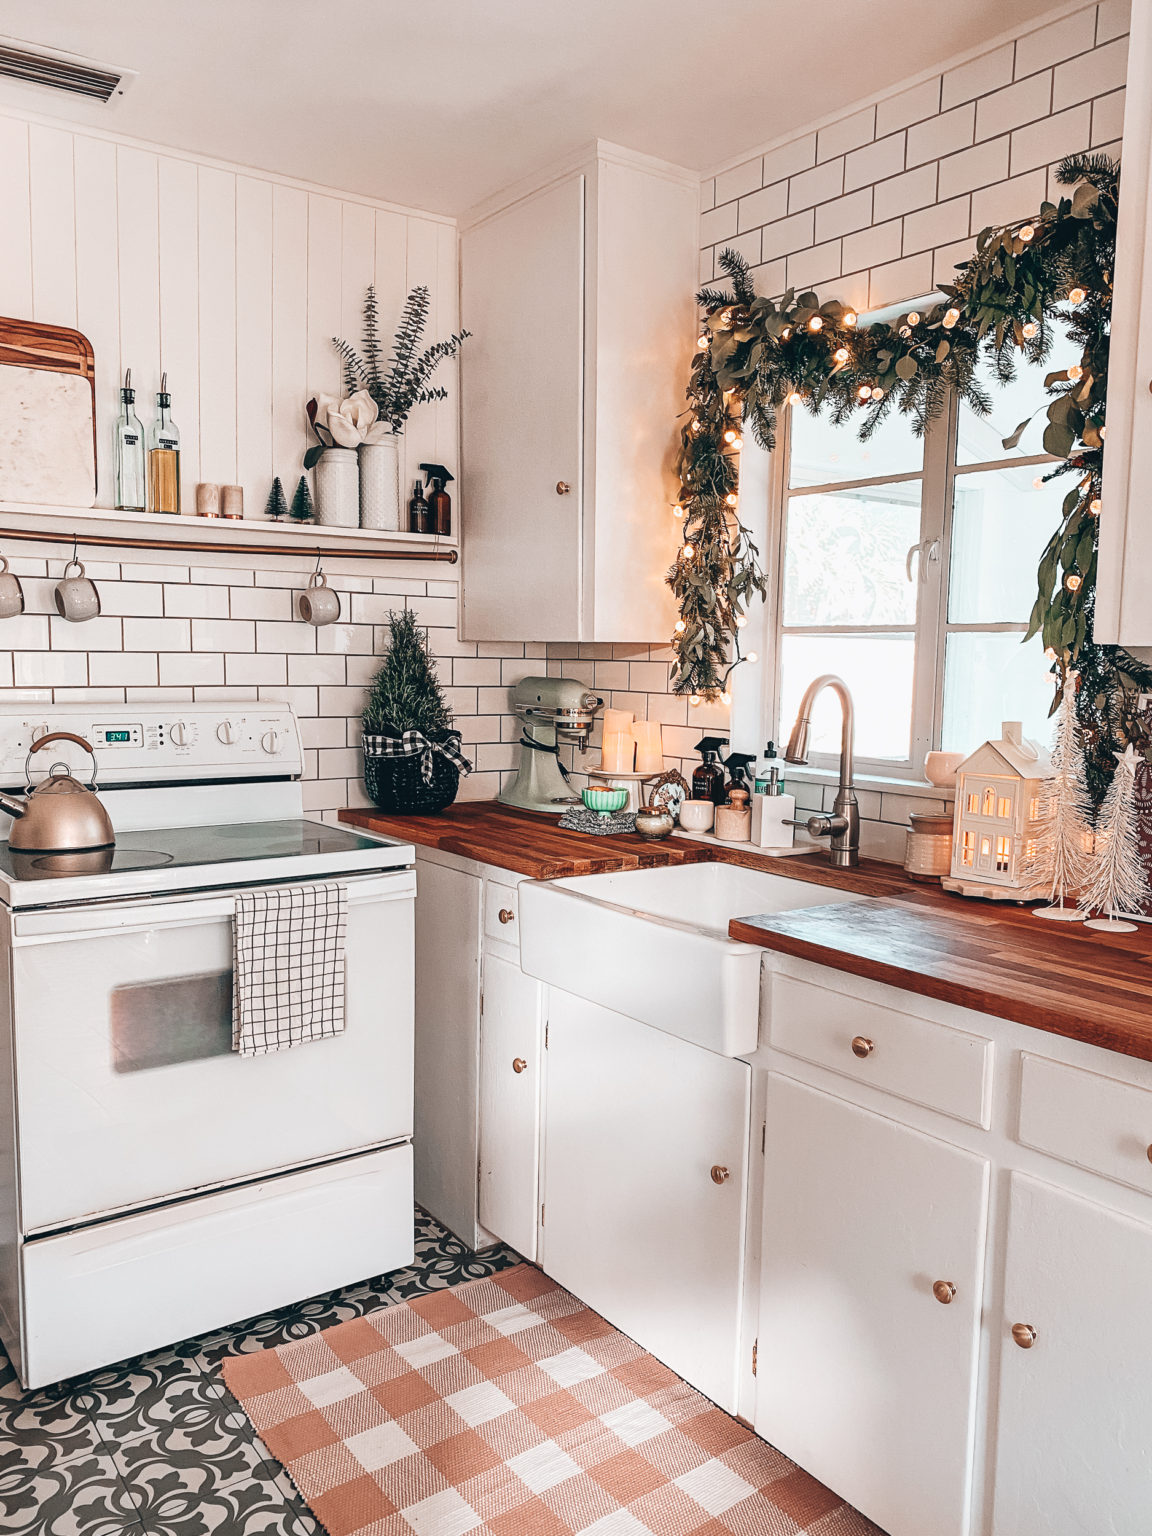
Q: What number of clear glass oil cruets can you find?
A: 2